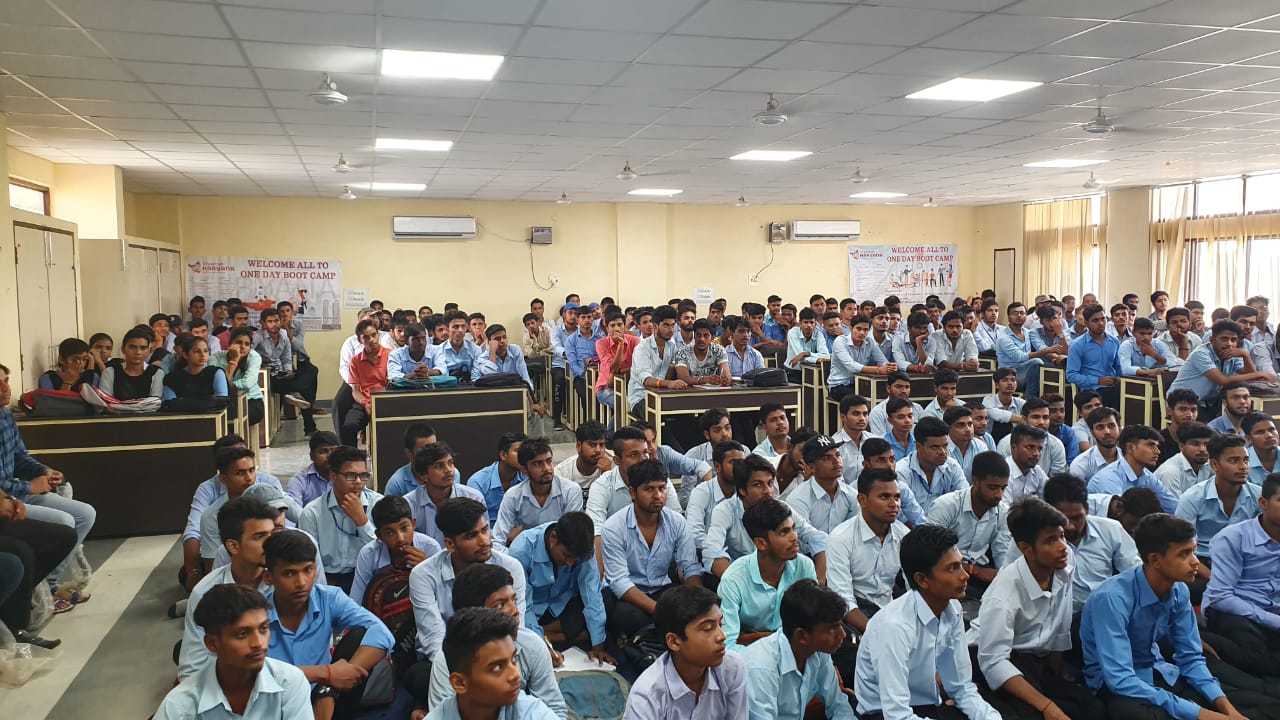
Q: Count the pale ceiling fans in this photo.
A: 11